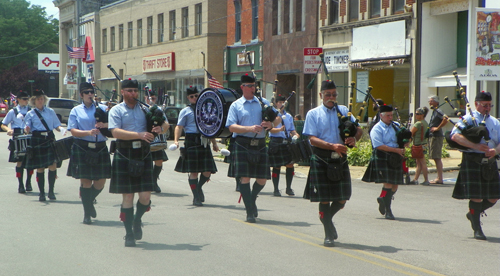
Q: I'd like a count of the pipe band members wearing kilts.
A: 11